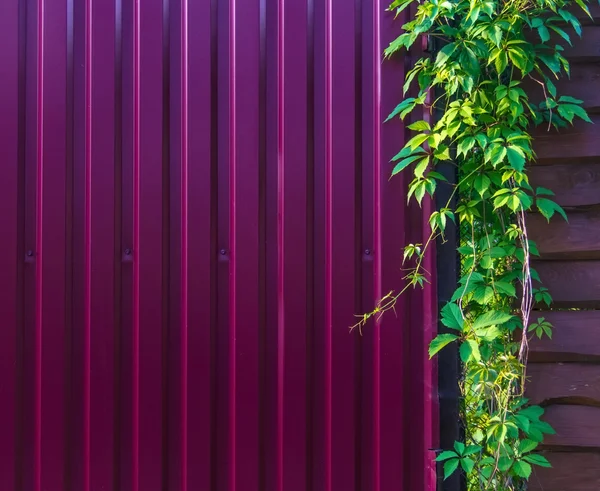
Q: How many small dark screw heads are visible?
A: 4